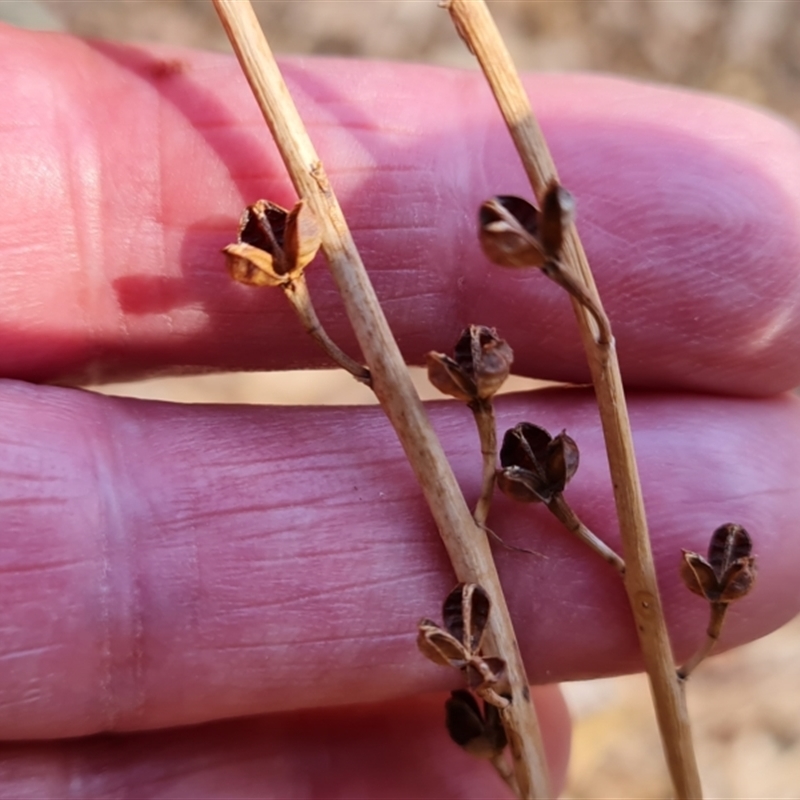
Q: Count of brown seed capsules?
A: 7